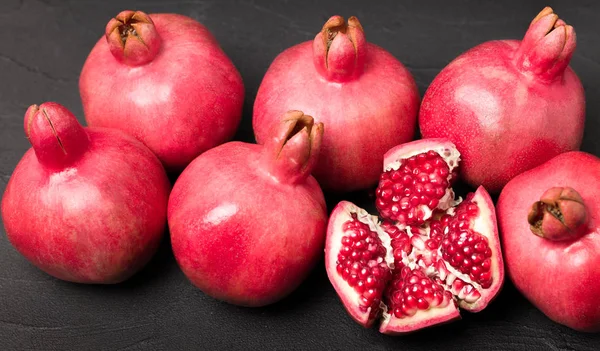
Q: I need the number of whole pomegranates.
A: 6